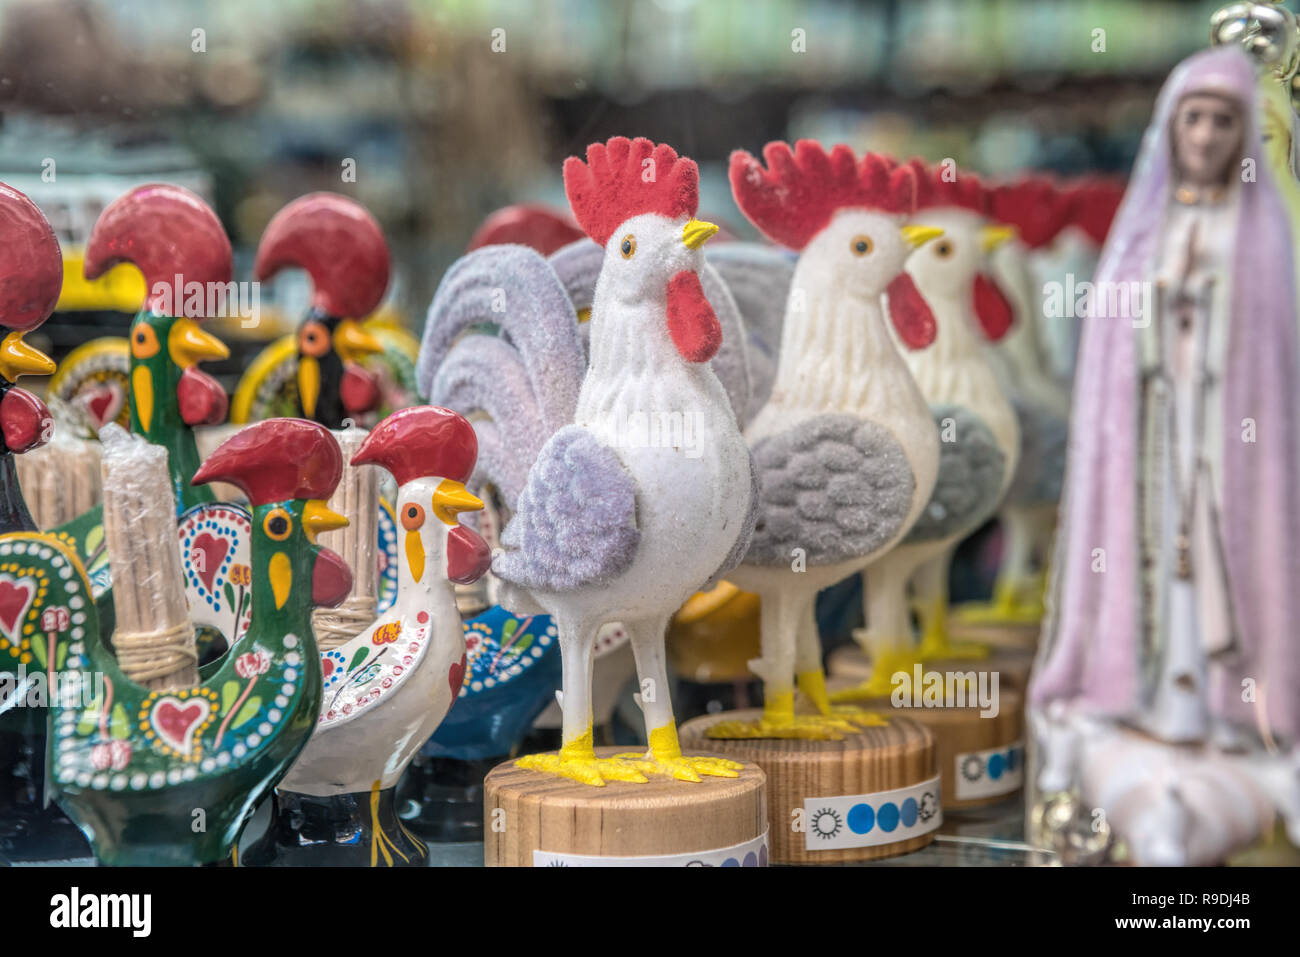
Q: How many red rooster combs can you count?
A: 11